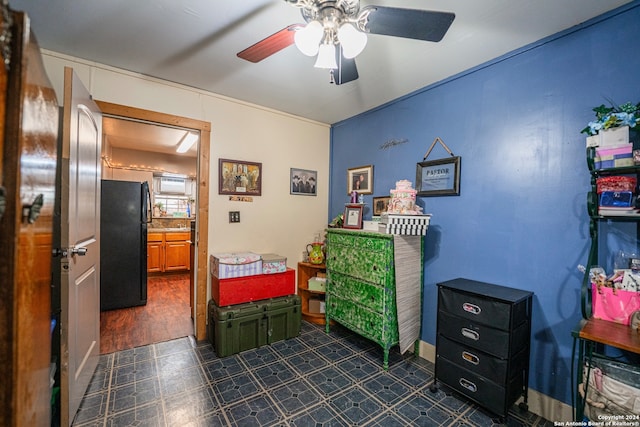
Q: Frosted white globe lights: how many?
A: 3